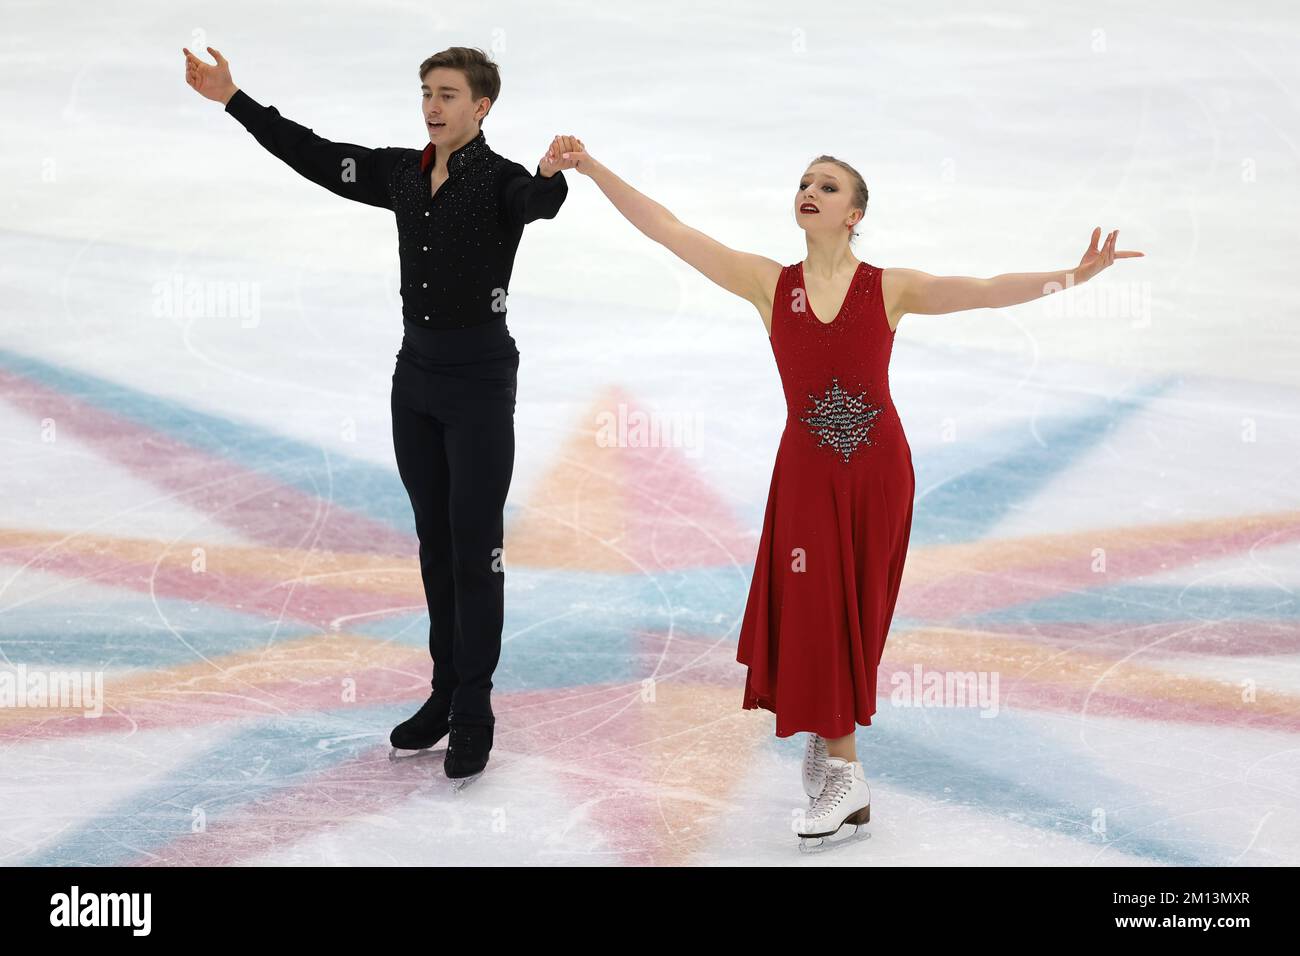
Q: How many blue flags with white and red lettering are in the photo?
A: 0